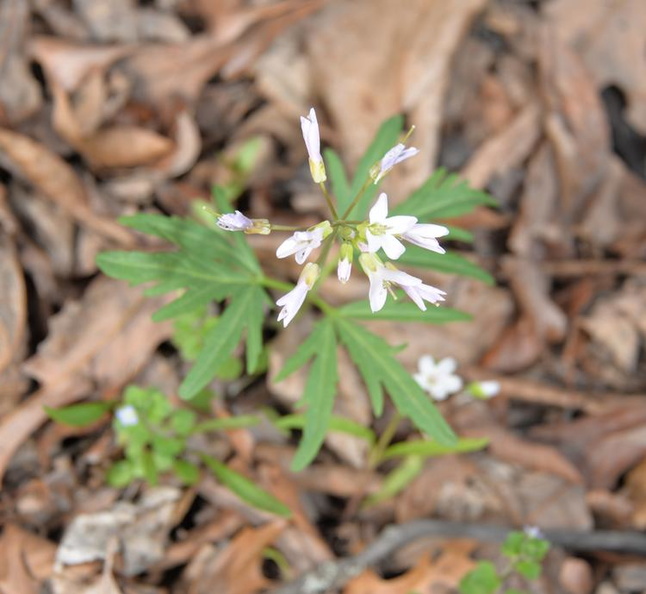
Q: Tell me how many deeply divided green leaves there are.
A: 3